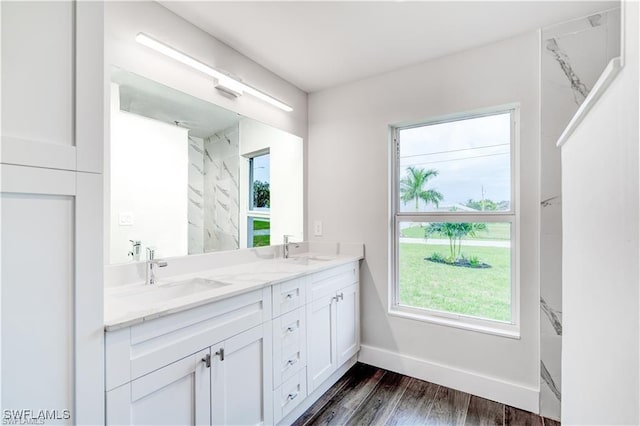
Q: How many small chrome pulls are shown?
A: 8